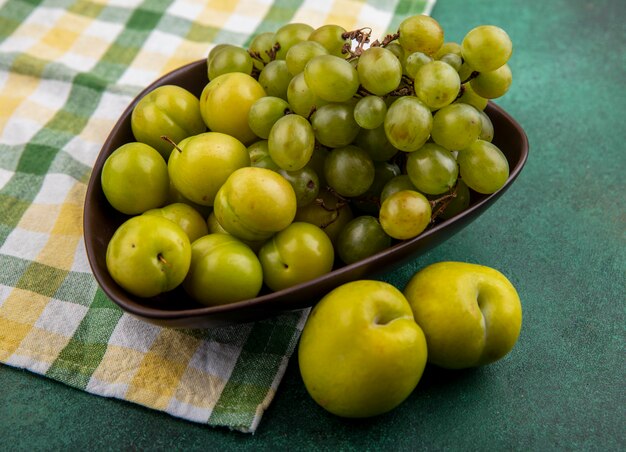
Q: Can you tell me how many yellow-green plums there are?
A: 11